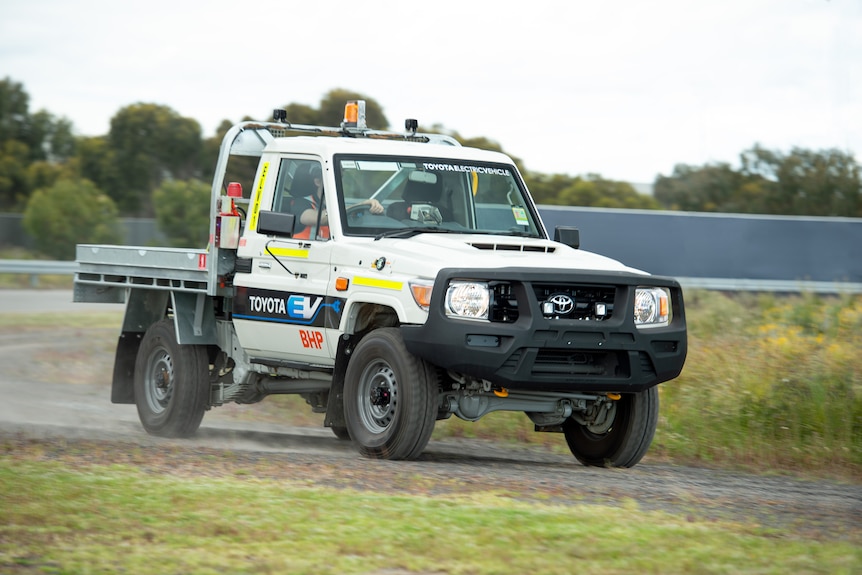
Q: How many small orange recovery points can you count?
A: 2